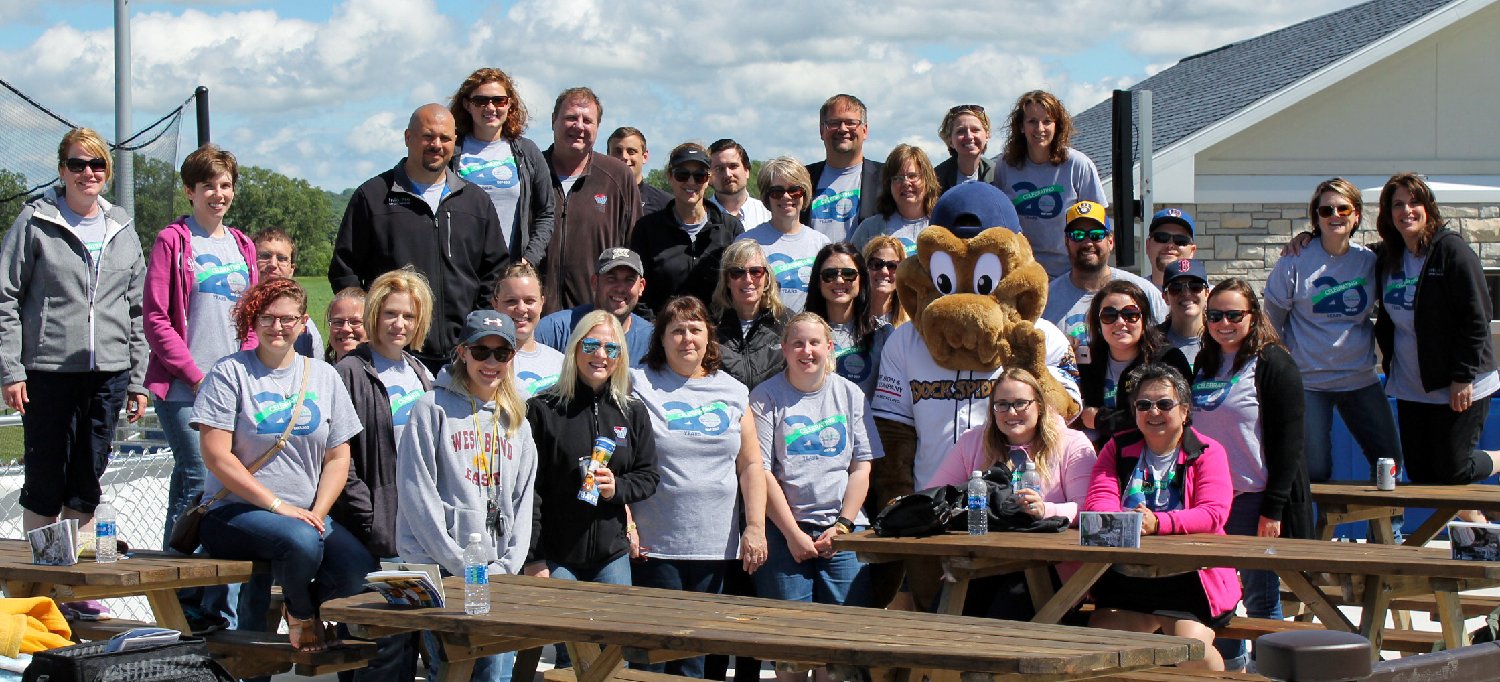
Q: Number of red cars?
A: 0